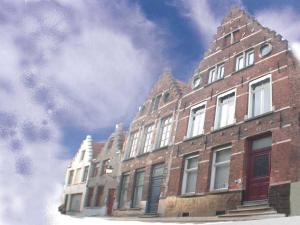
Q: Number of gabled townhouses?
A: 4